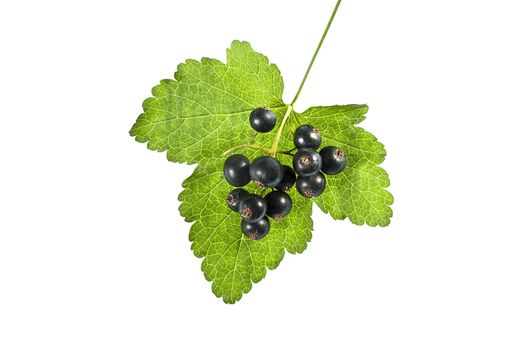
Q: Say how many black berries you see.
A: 12